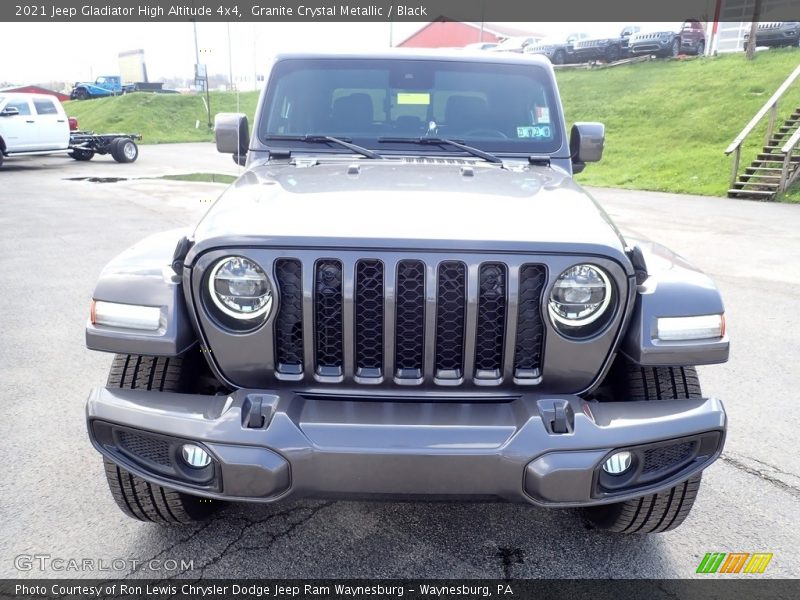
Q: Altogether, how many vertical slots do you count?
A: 7